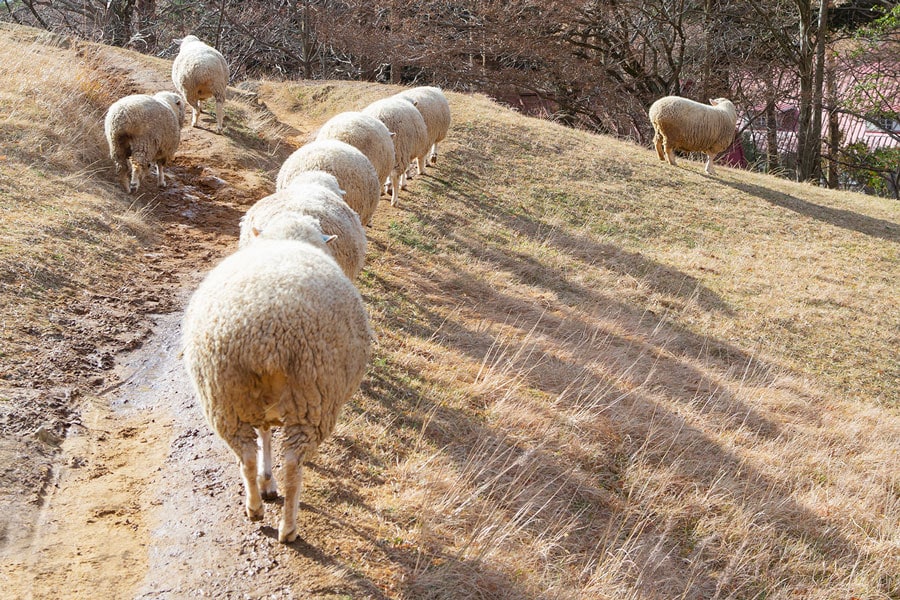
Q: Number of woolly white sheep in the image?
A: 9